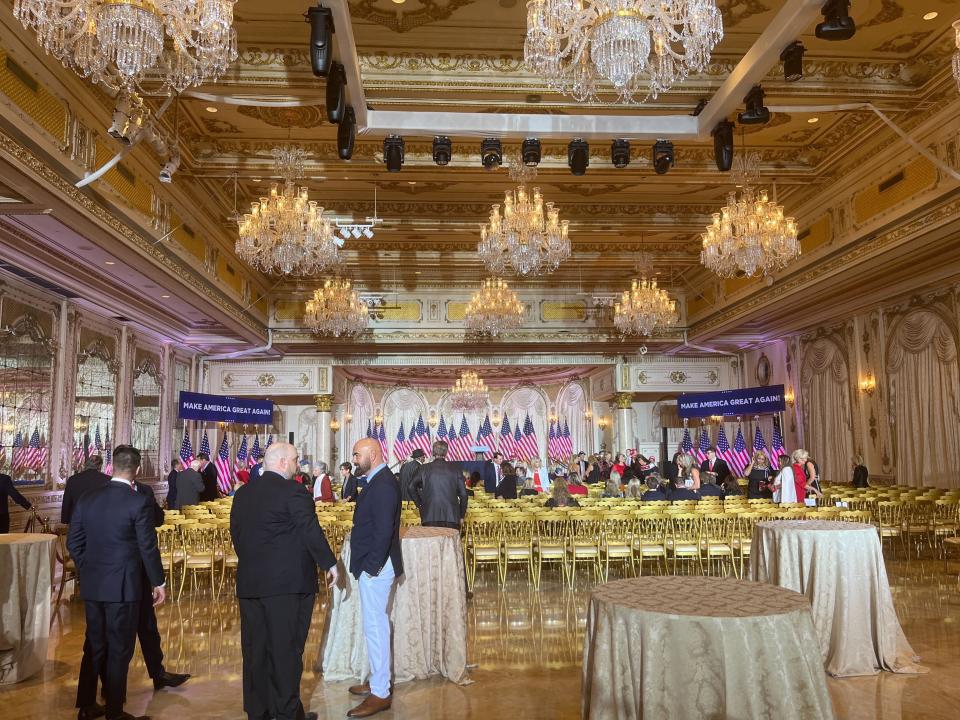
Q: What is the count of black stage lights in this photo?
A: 14